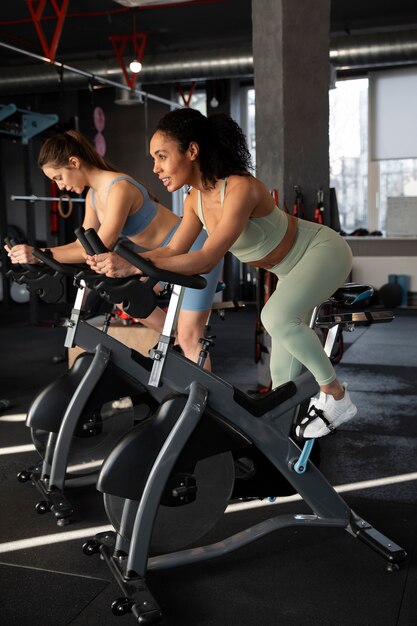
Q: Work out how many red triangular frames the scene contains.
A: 3